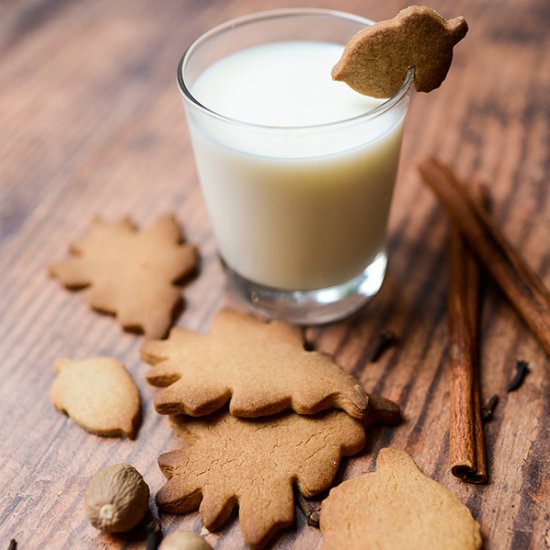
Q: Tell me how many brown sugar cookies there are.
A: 6